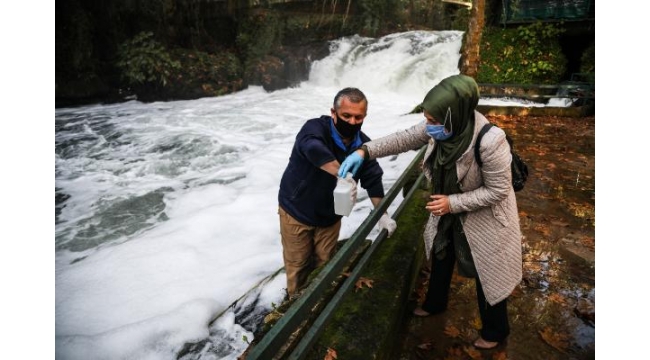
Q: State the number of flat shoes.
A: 2